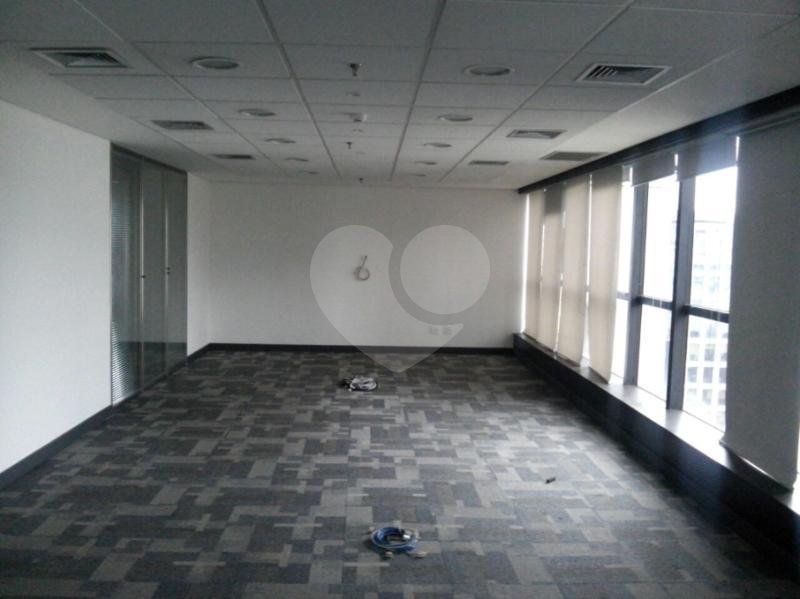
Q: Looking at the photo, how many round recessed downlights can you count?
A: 10